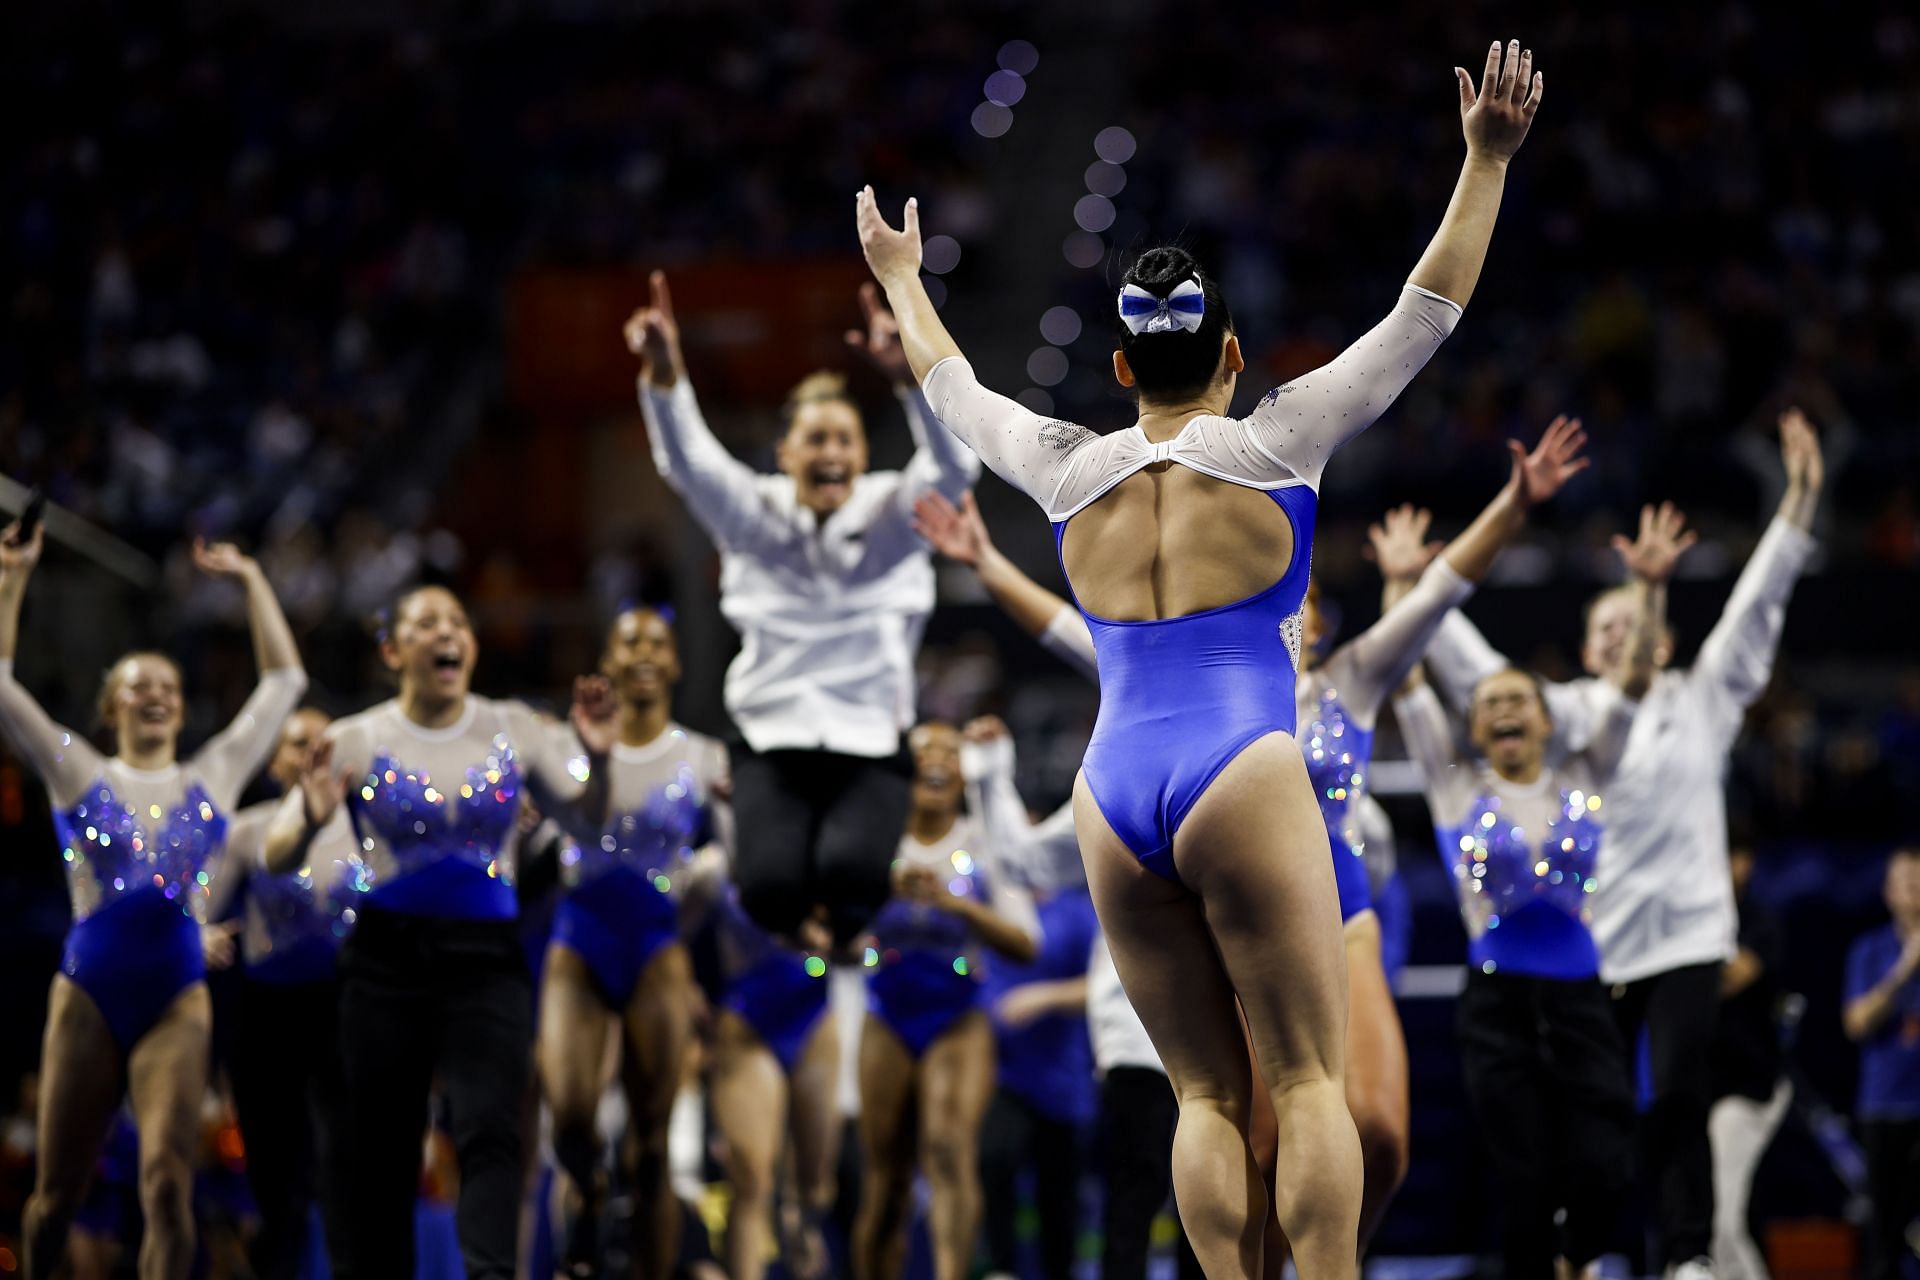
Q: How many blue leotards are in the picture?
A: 9